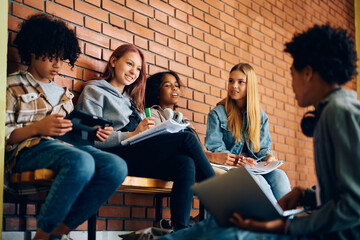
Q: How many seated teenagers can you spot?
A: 5